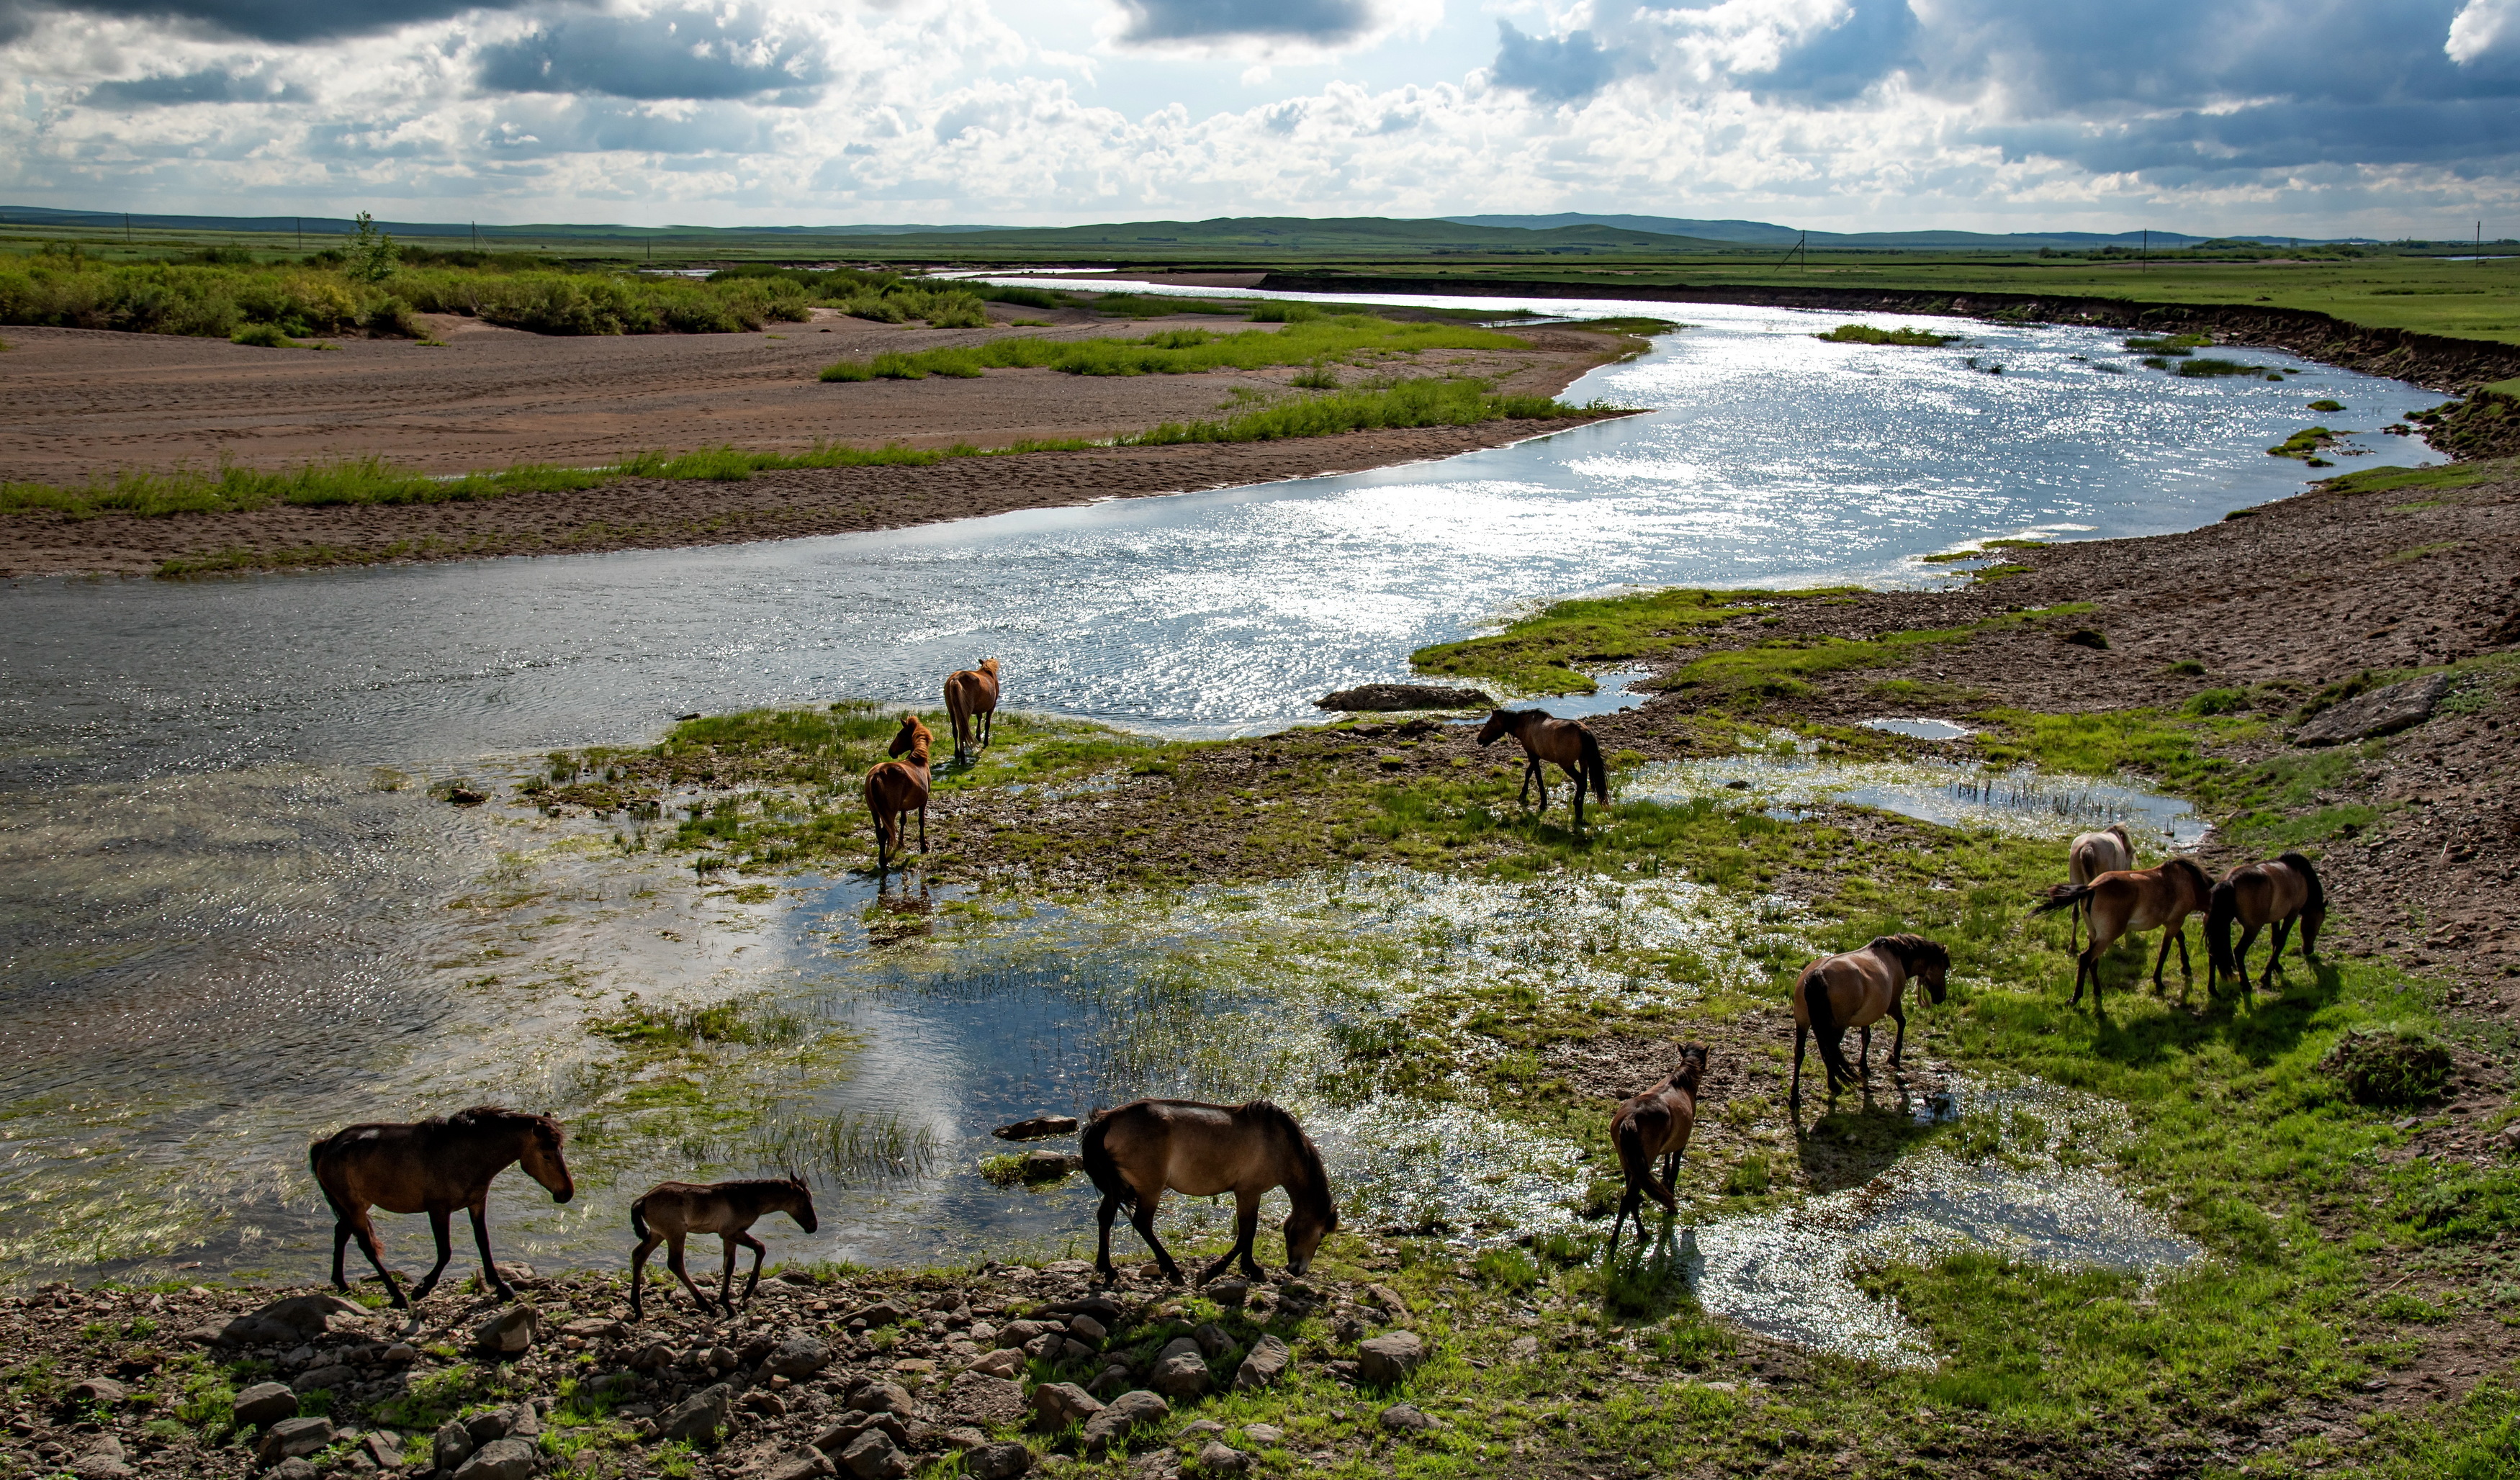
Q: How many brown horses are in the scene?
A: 10